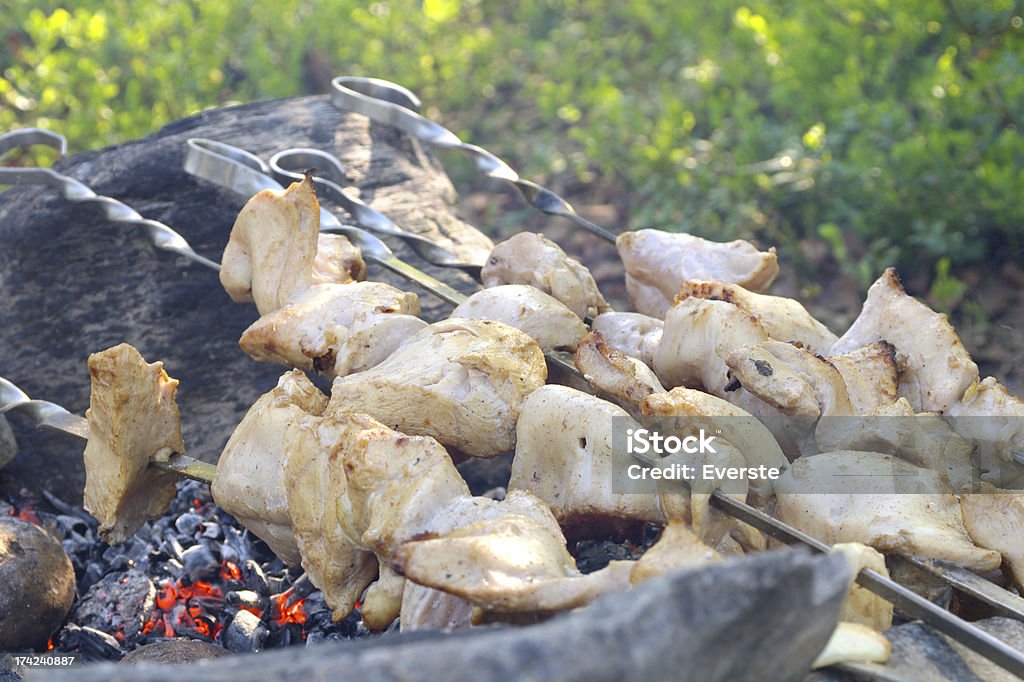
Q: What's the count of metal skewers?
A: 5